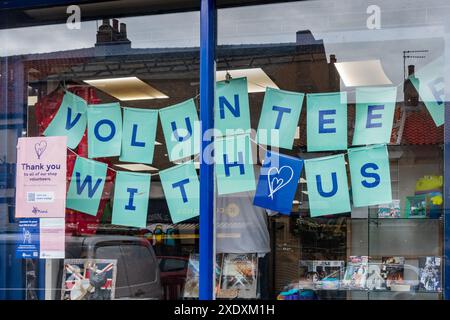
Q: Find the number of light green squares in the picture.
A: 15